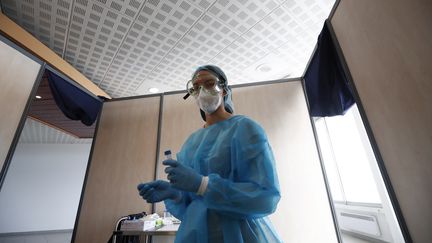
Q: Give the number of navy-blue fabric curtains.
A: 2